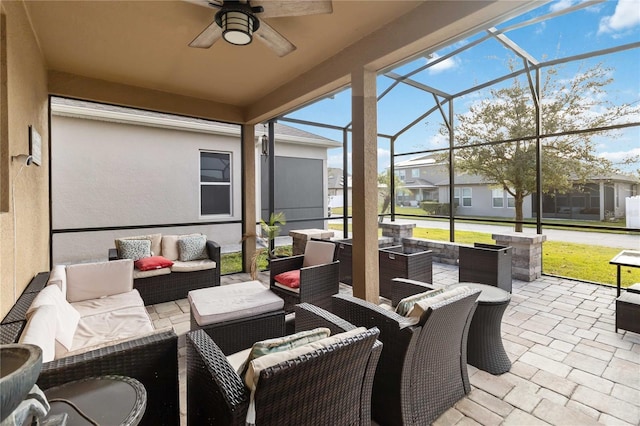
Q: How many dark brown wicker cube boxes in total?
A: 3